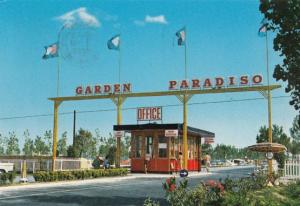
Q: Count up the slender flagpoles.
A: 4